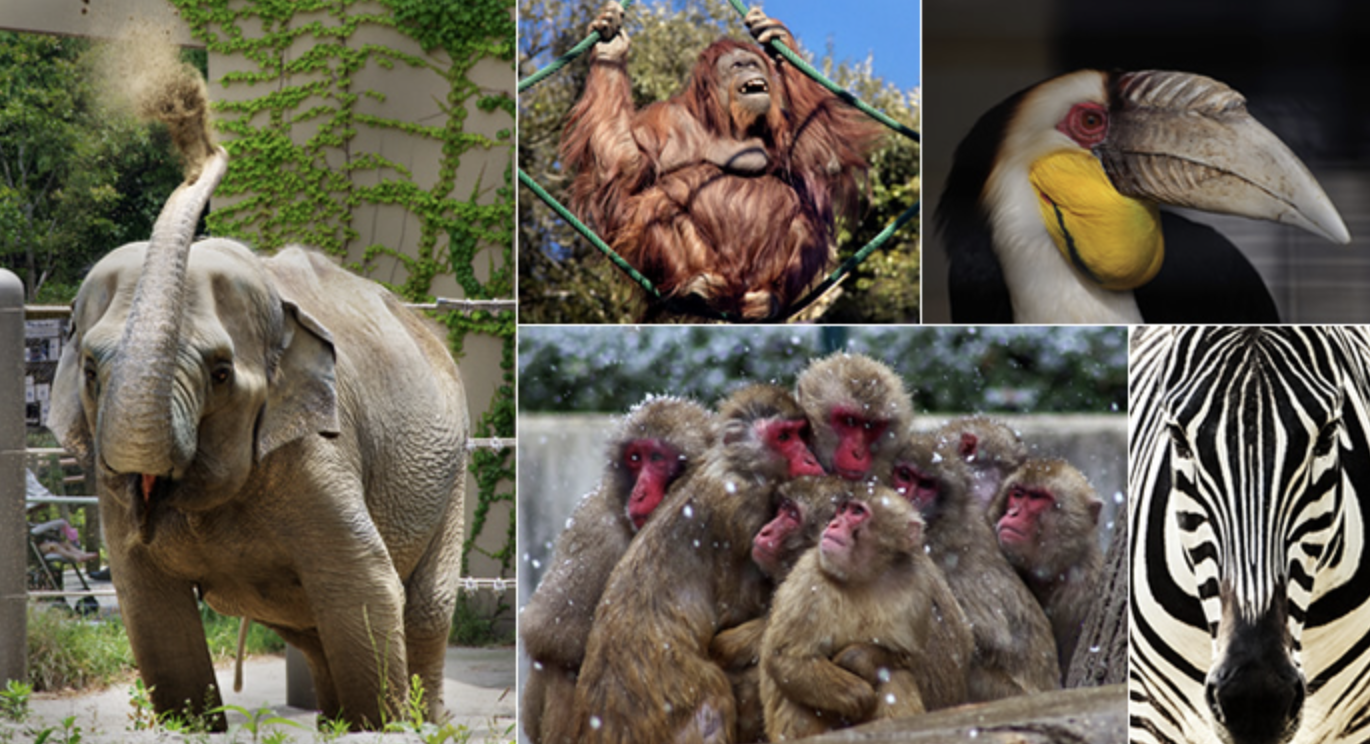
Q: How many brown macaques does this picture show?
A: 8